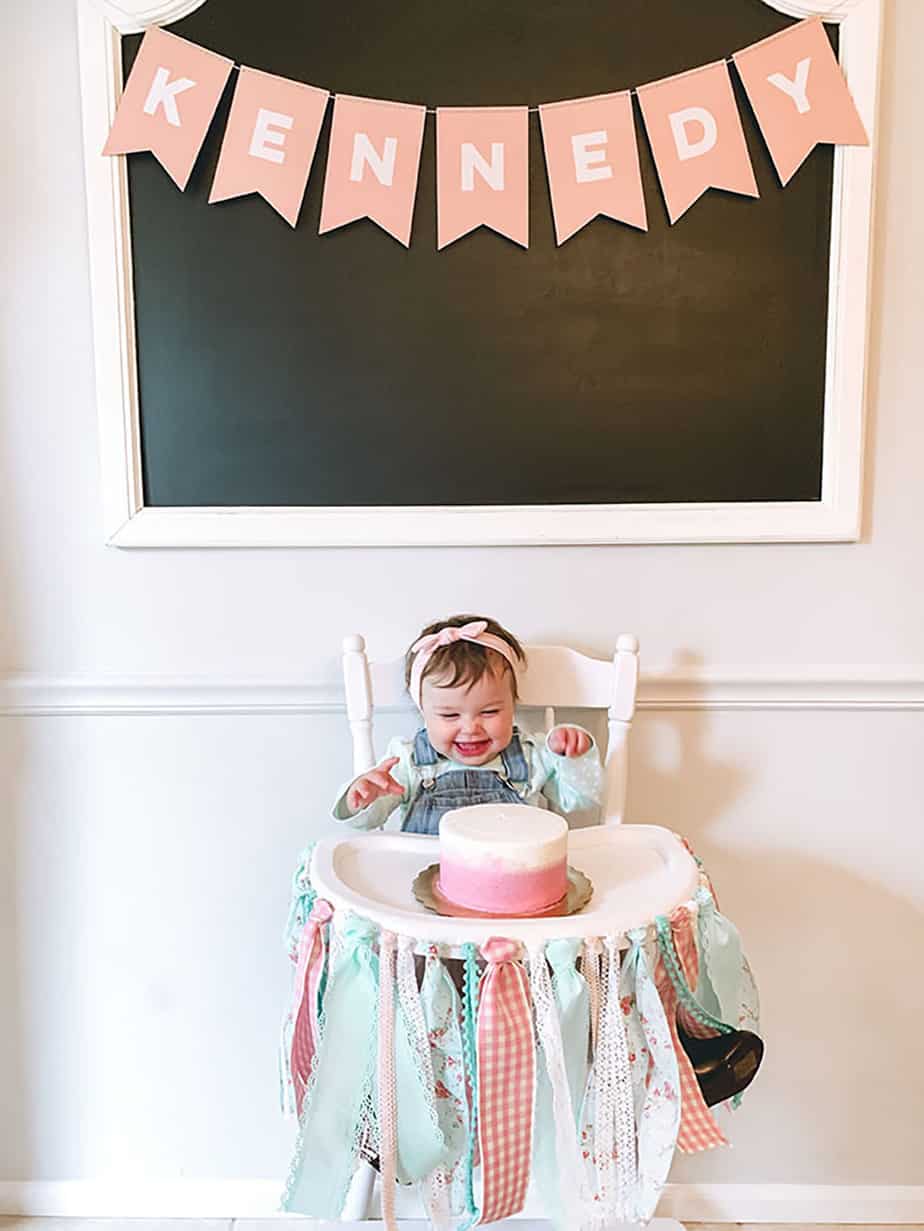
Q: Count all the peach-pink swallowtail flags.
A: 7